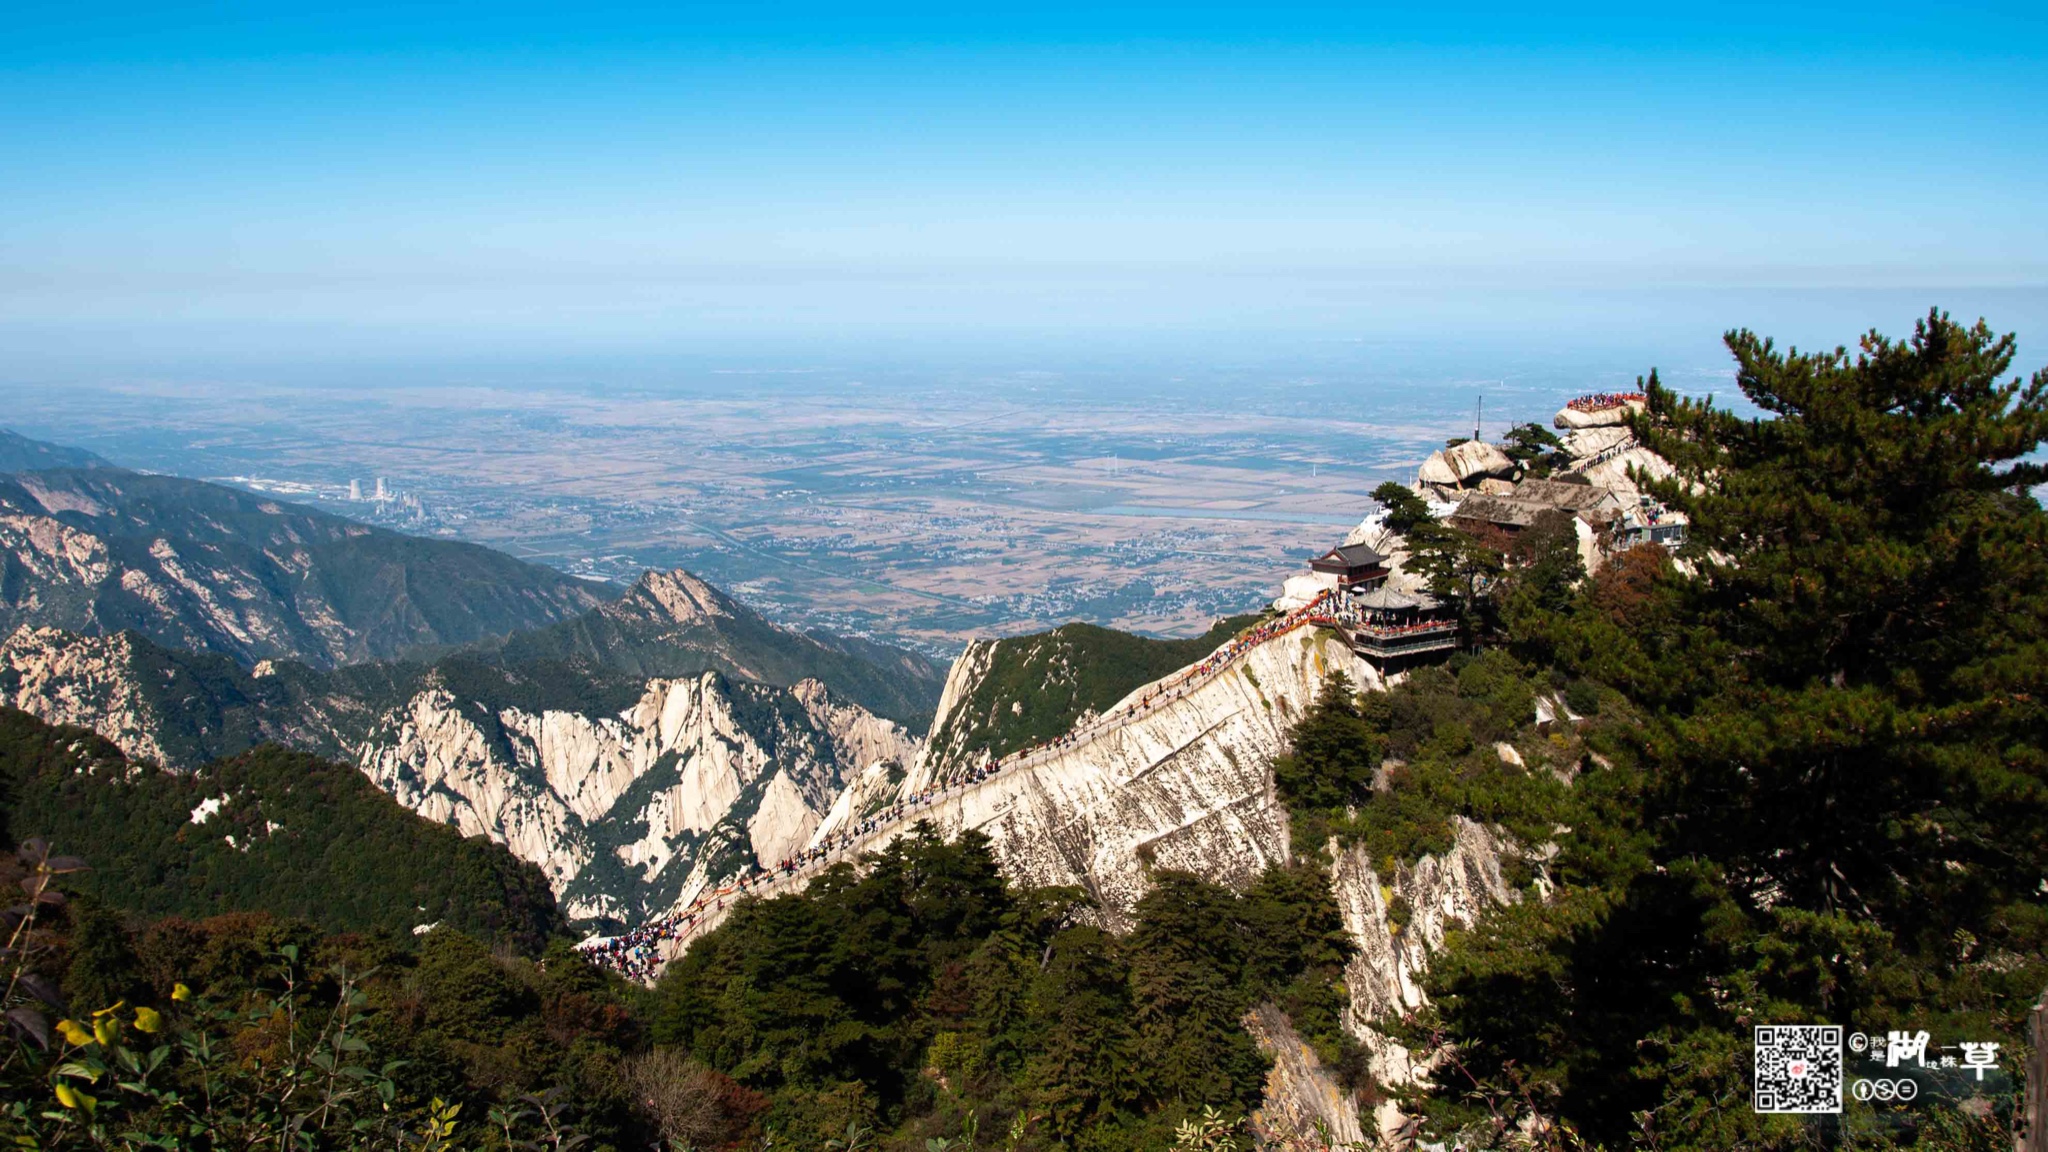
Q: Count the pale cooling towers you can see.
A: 2